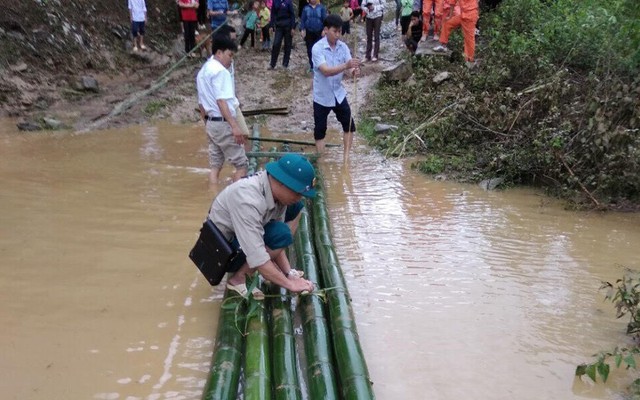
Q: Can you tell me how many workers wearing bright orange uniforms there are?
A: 2